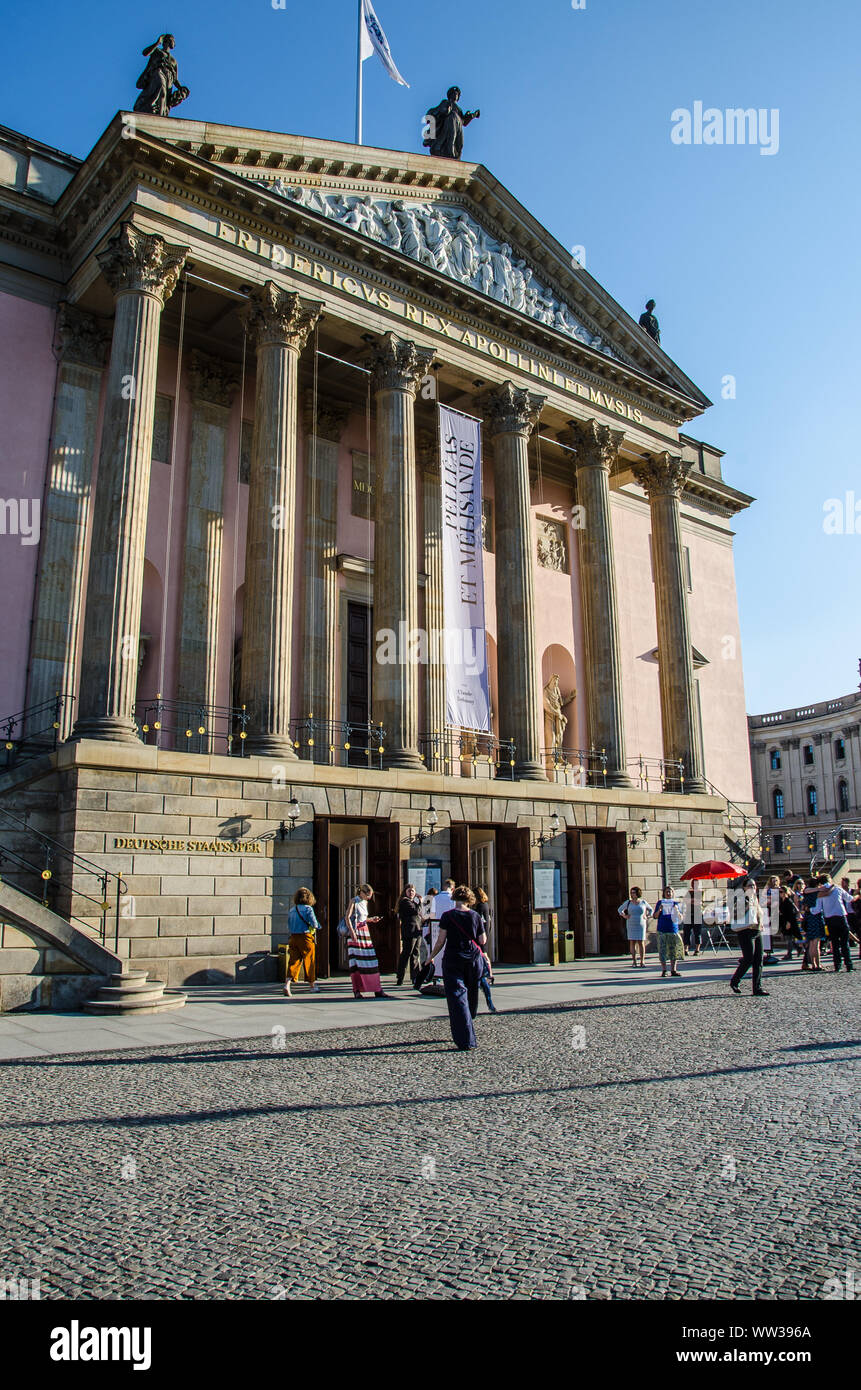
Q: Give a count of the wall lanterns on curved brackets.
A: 4